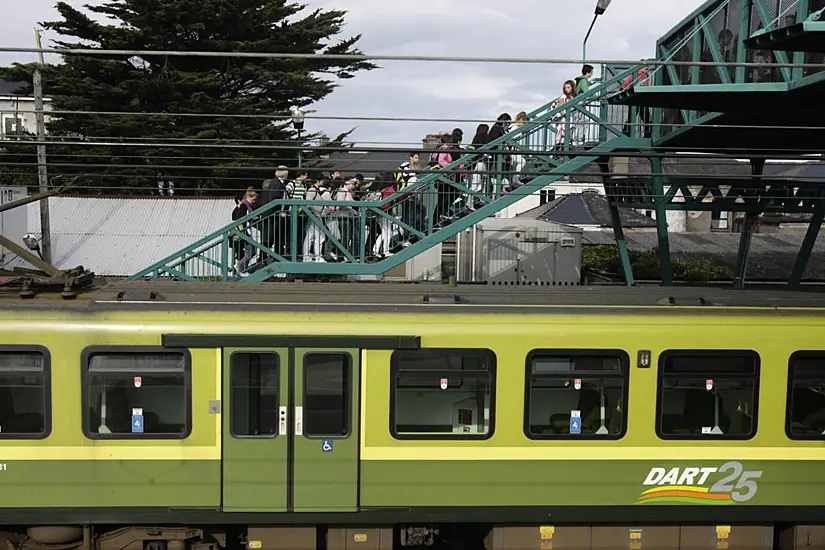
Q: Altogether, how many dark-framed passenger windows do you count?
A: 6